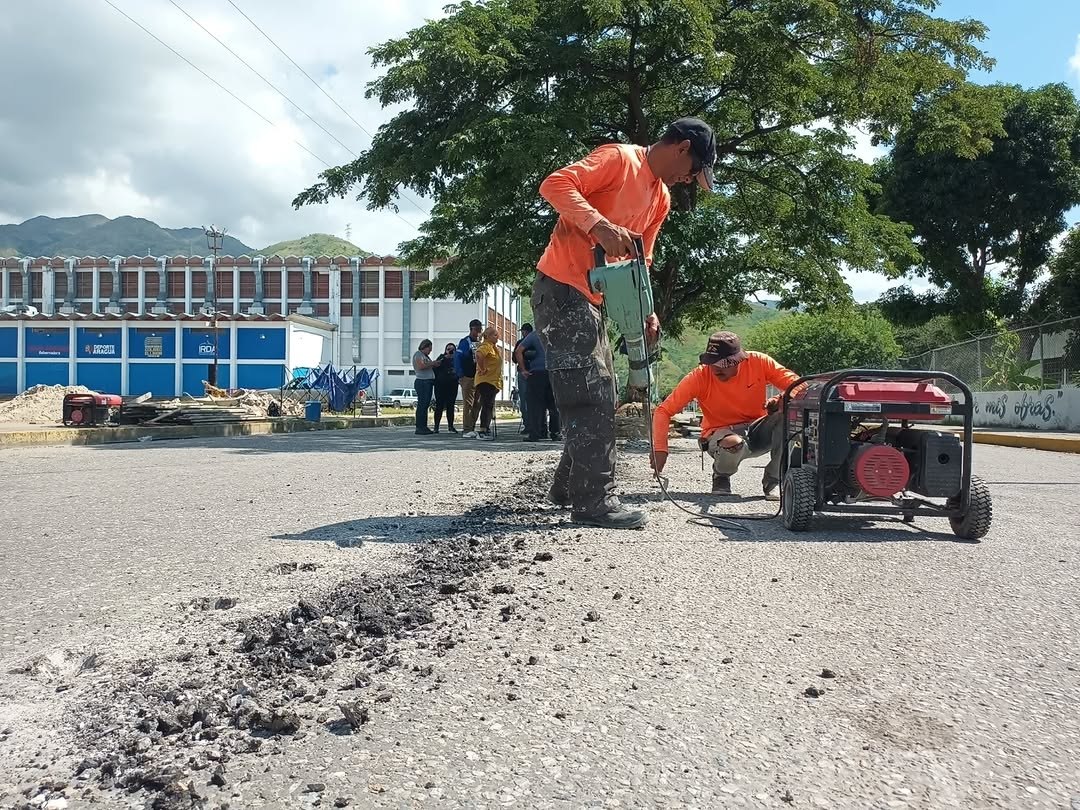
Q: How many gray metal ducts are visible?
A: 9